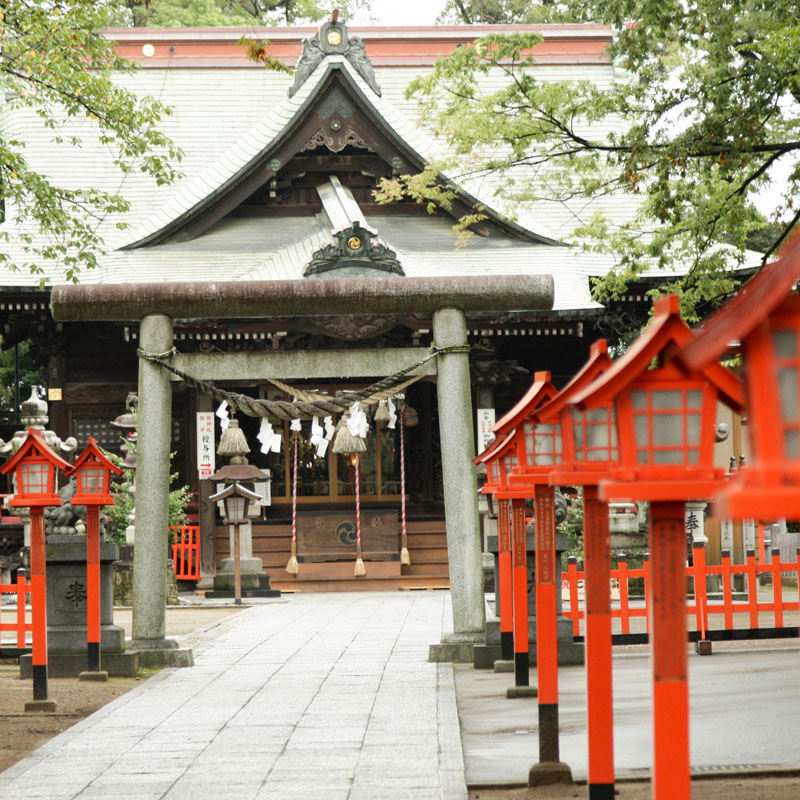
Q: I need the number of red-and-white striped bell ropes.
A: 3